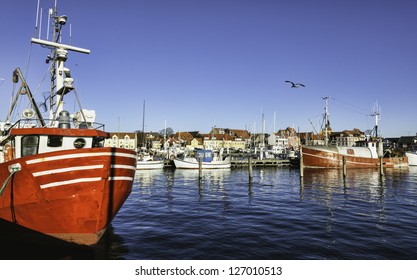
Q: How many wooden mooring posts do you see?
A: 5